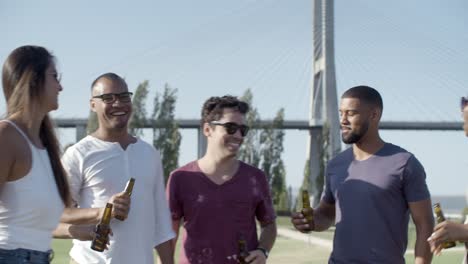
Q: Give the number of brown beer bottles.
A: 5